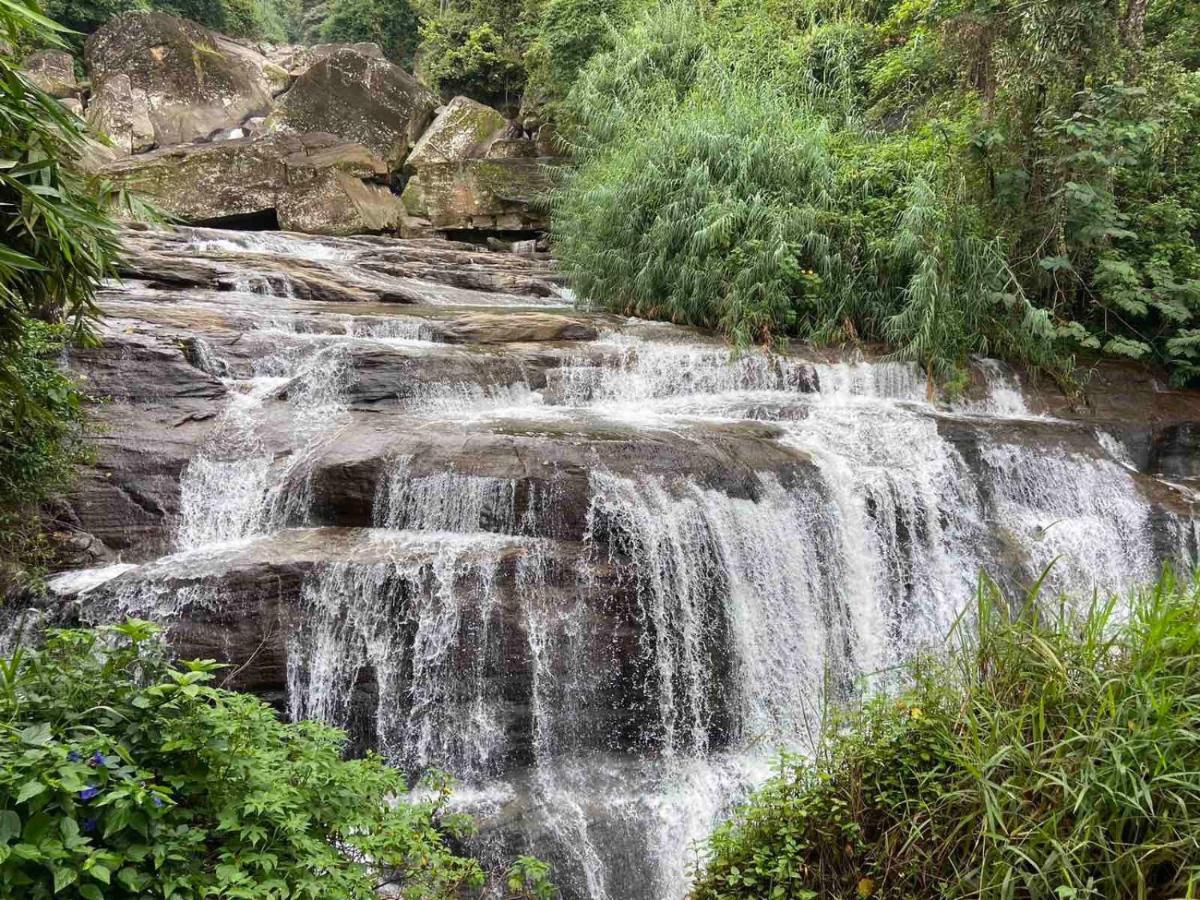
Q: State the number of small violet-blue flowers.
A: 5